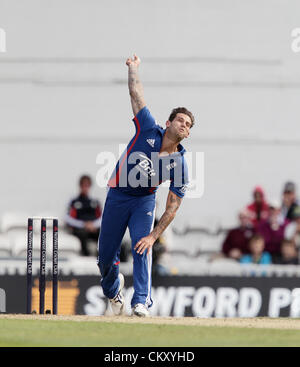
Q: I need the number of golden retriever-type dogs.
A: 0